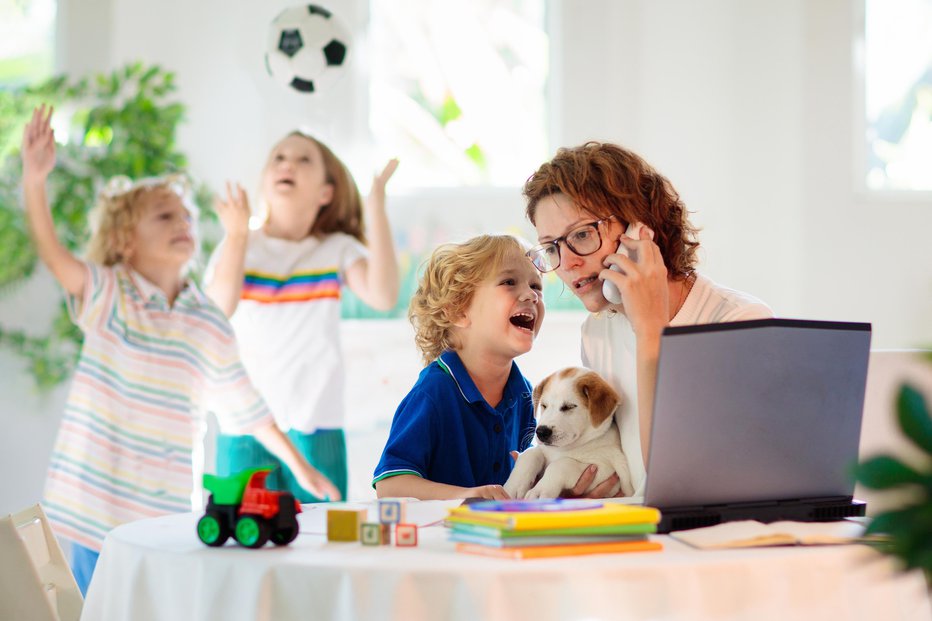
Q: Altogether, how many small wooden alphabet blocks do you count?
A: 3